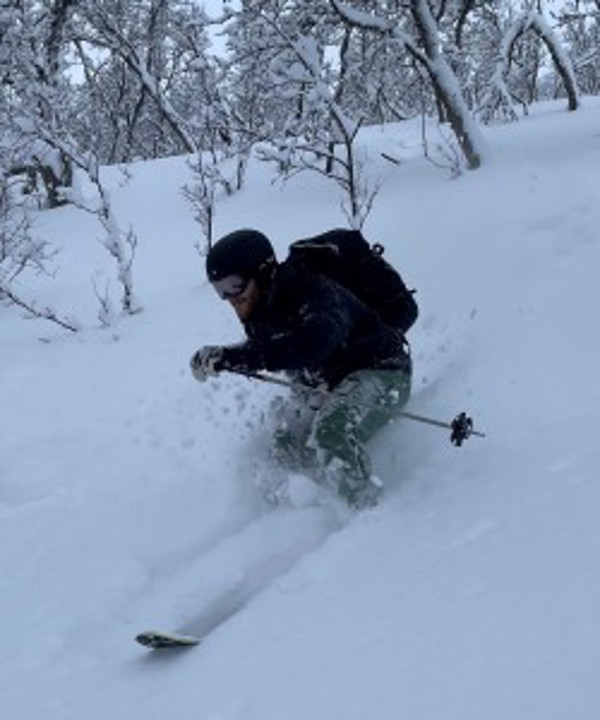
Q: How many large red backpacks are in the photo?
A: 0